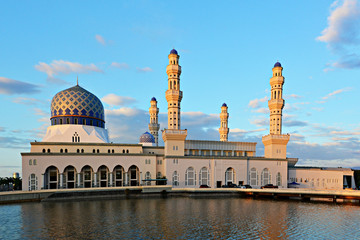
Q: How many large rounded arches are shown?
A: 6